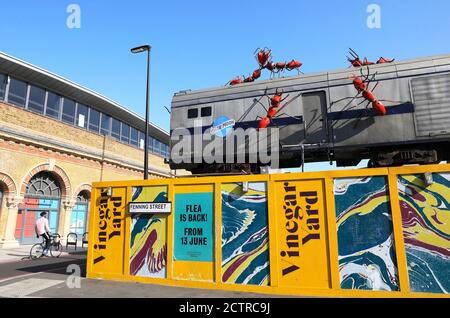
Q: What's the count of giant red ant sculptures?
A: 5